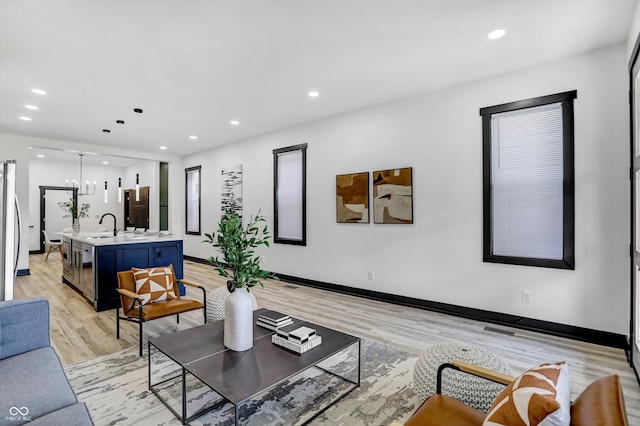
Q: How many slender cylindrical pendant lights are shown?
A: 3